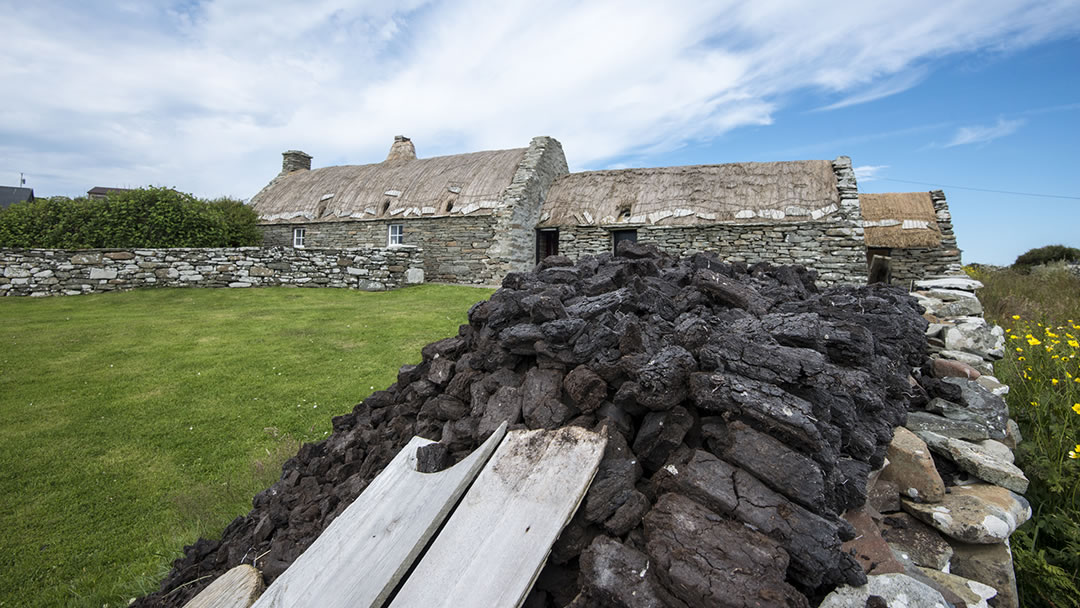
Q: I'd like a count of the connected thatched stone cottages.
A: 3